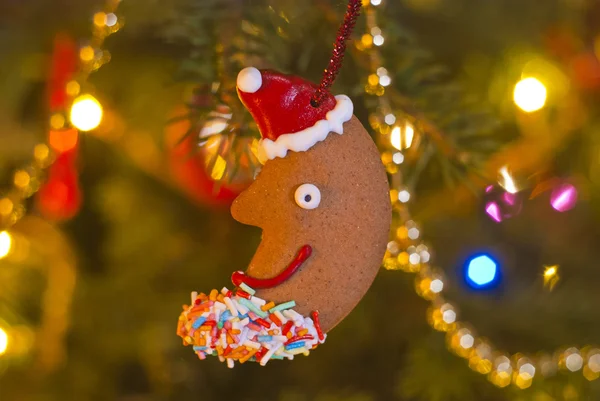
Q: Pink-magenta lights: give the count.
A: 2